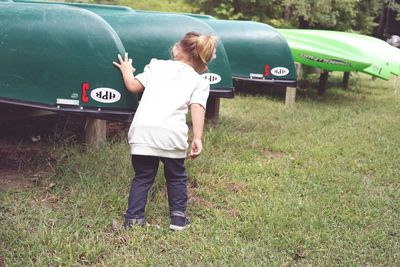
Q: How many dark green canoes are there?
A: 3